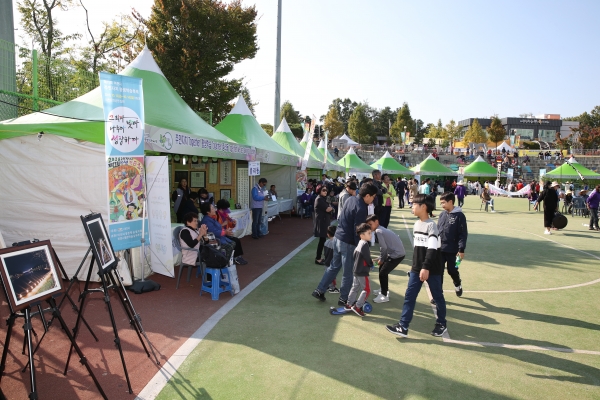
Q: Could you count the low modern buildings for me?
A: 1